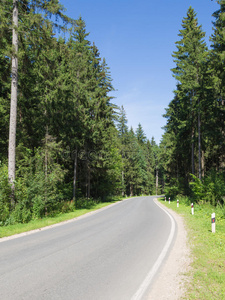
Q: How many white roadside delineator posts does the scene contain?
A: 5